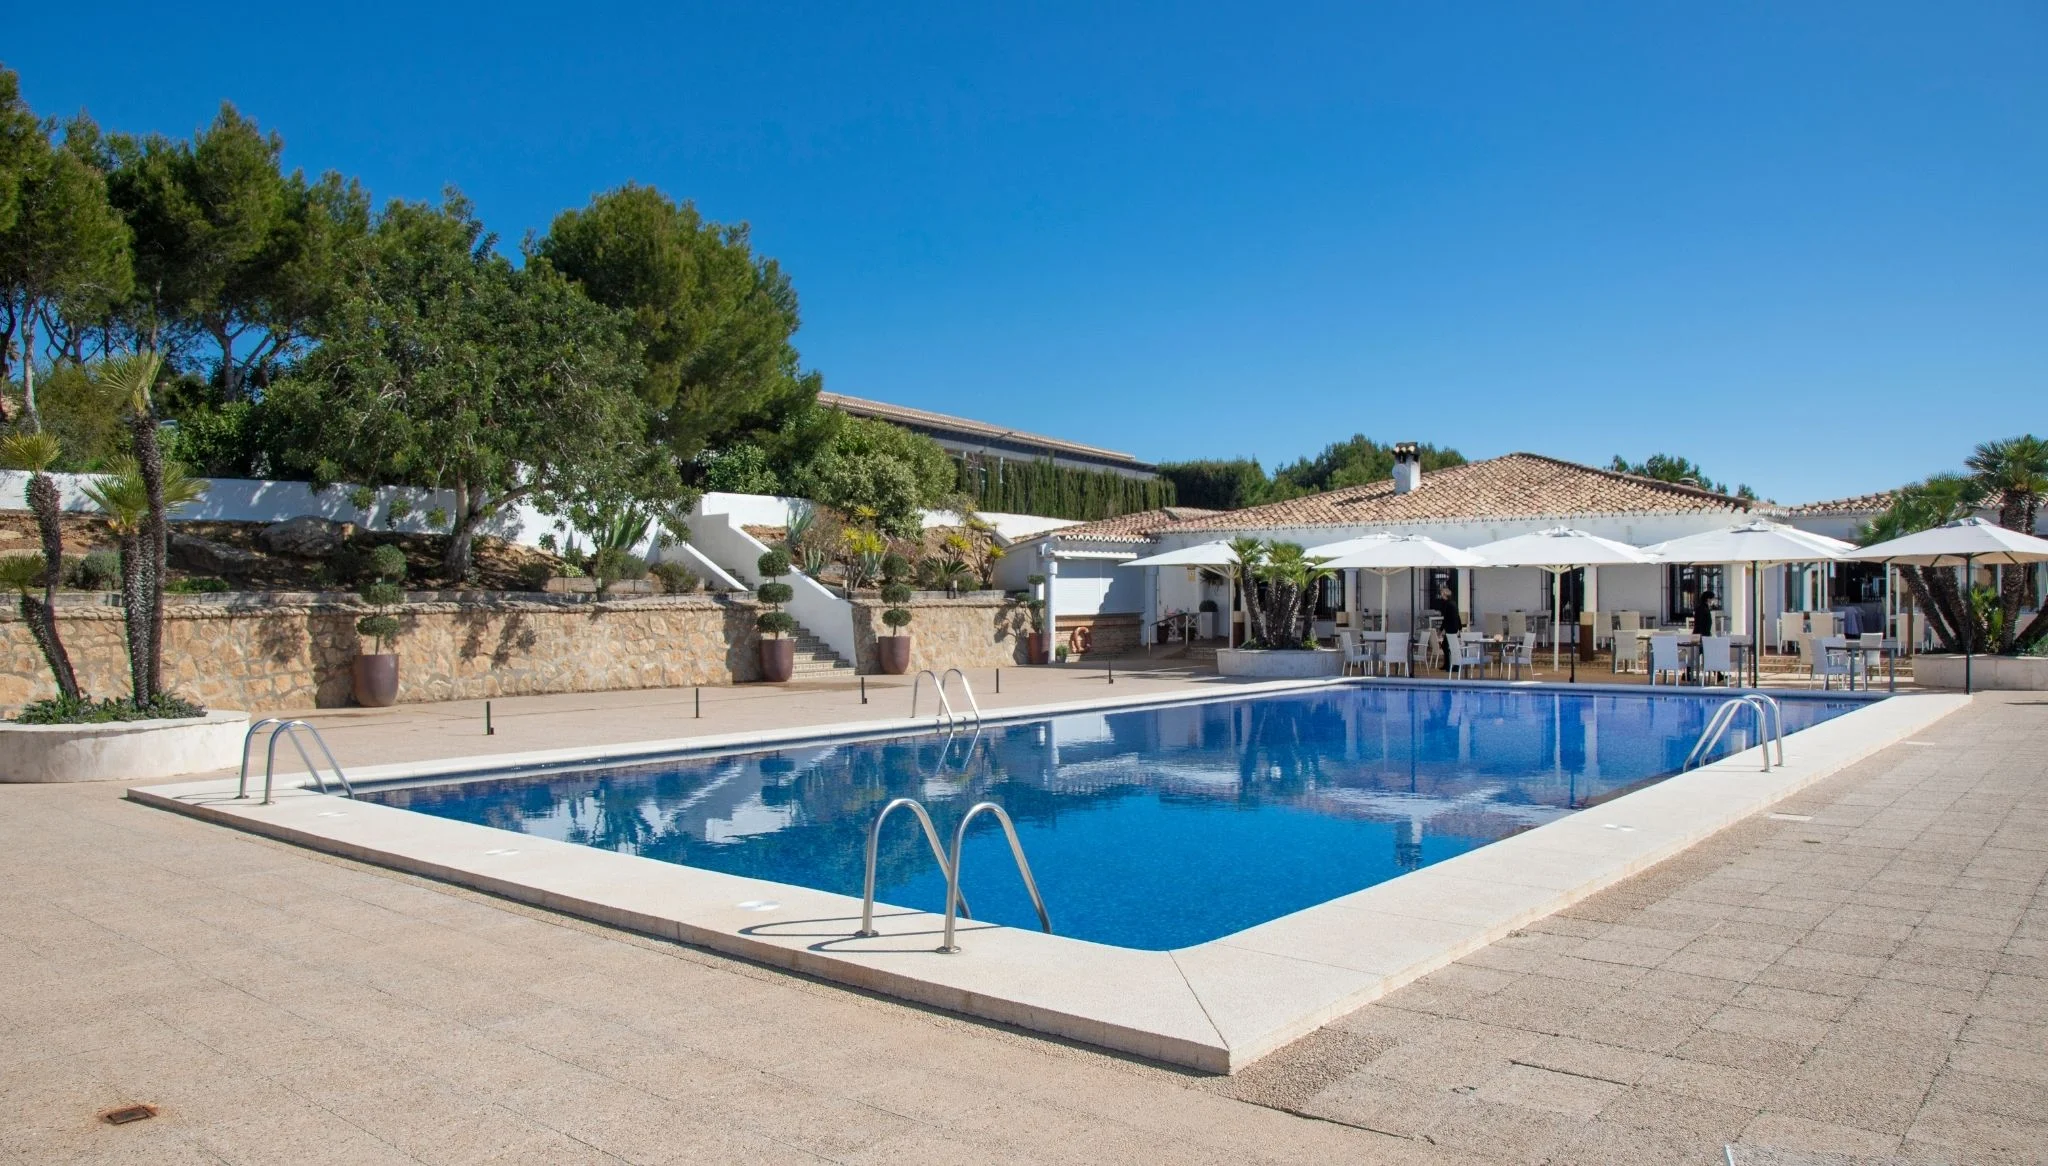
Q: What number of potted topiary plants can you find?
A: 4